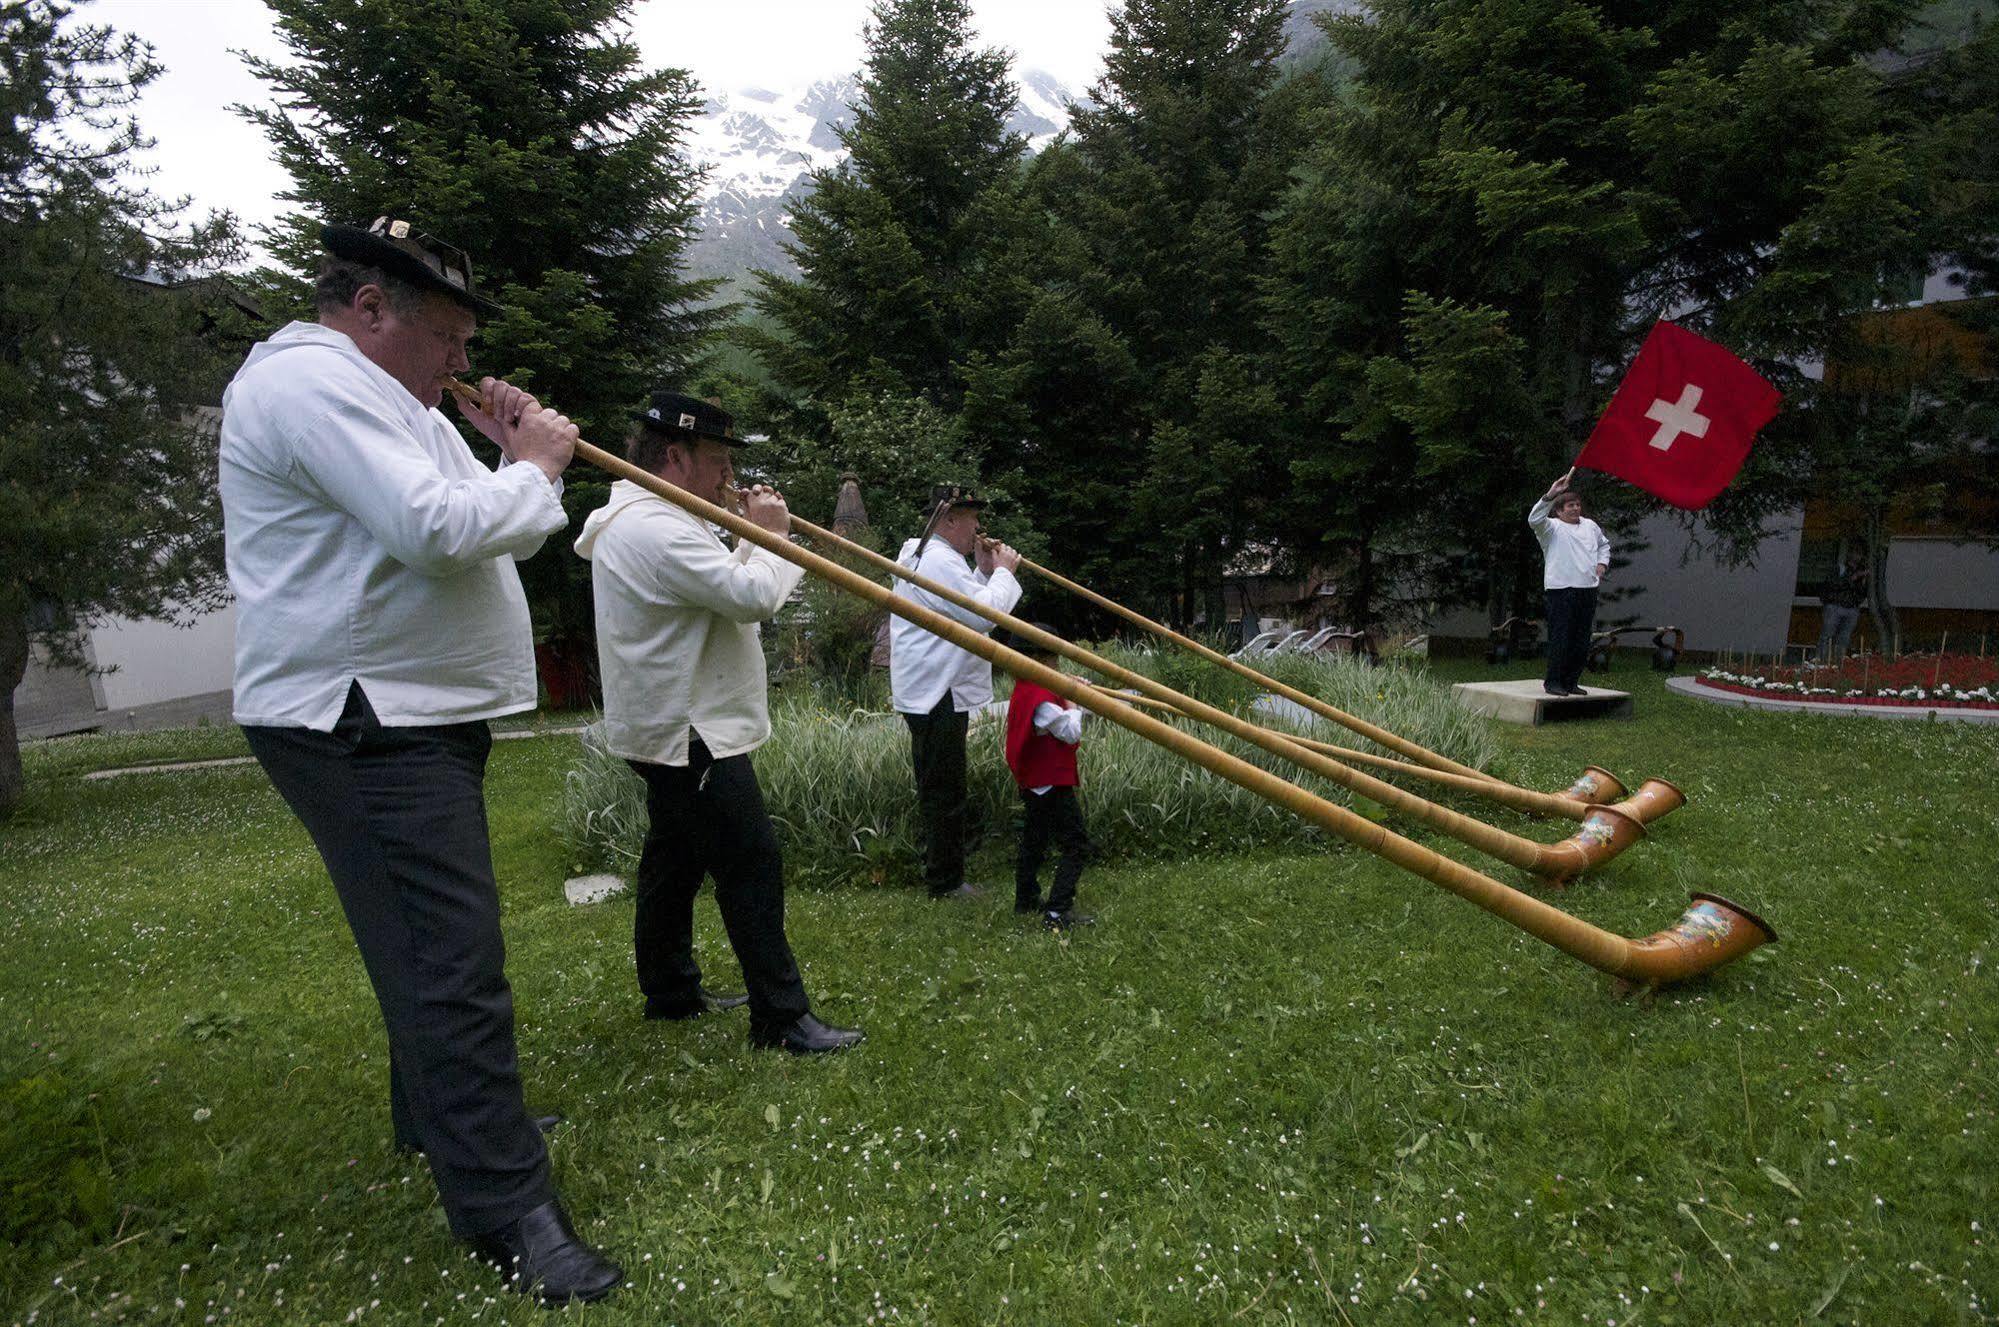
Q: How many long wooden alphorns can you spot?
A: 4